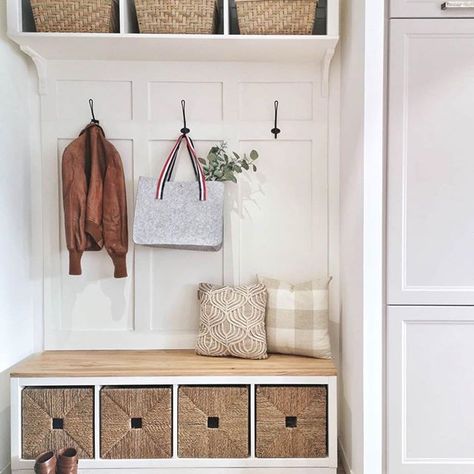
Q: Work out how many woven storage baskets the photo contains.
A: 7